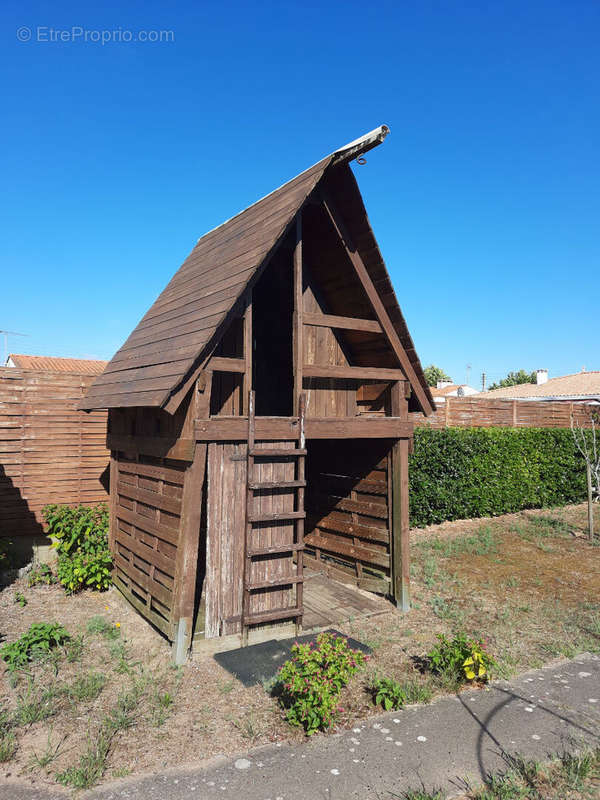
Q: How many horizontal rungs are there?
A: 6